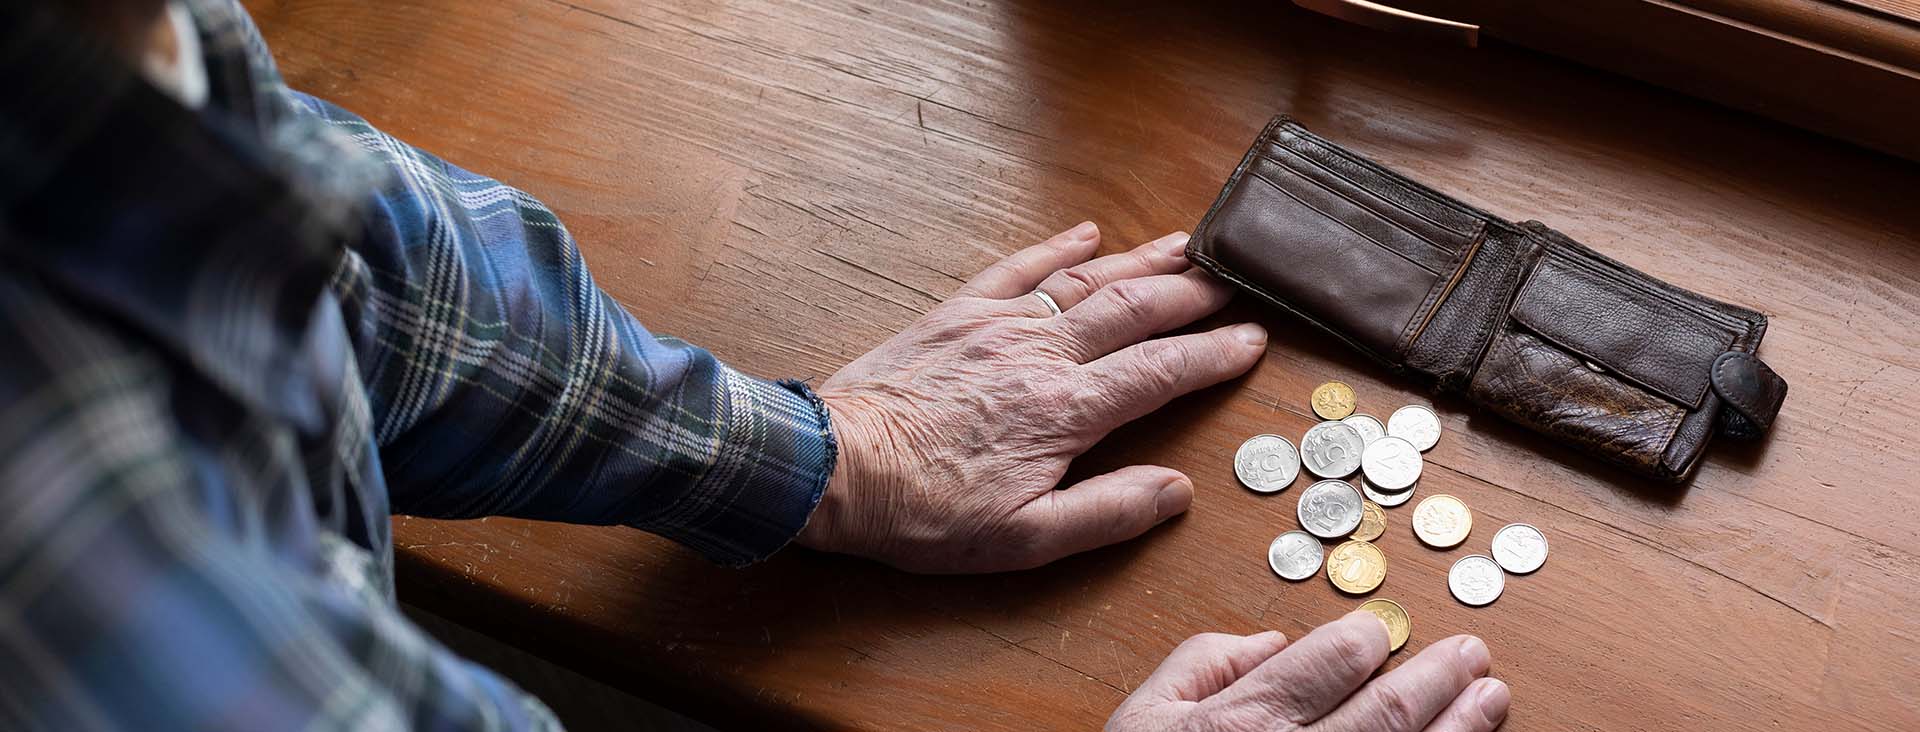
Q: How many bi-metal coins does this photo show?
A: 0